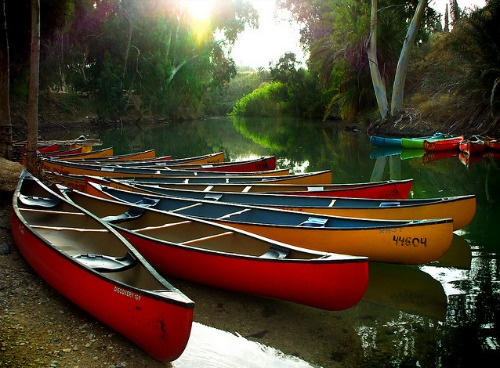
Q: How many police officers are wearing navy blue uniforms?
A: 0